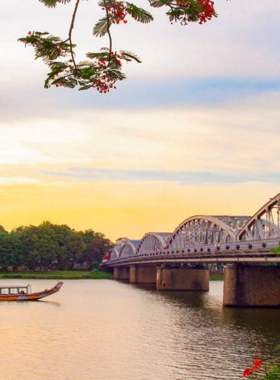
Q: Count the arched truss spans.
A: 5